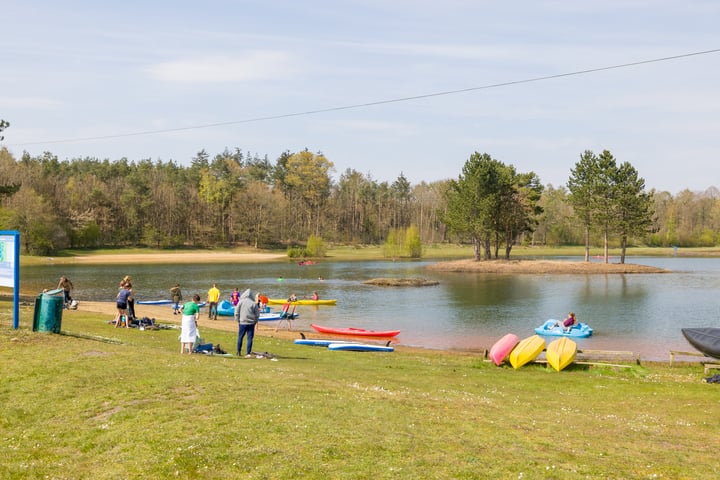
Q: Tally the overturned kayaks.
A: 3